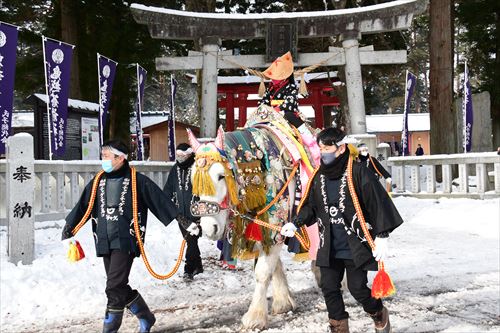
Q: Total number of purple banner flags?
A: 7